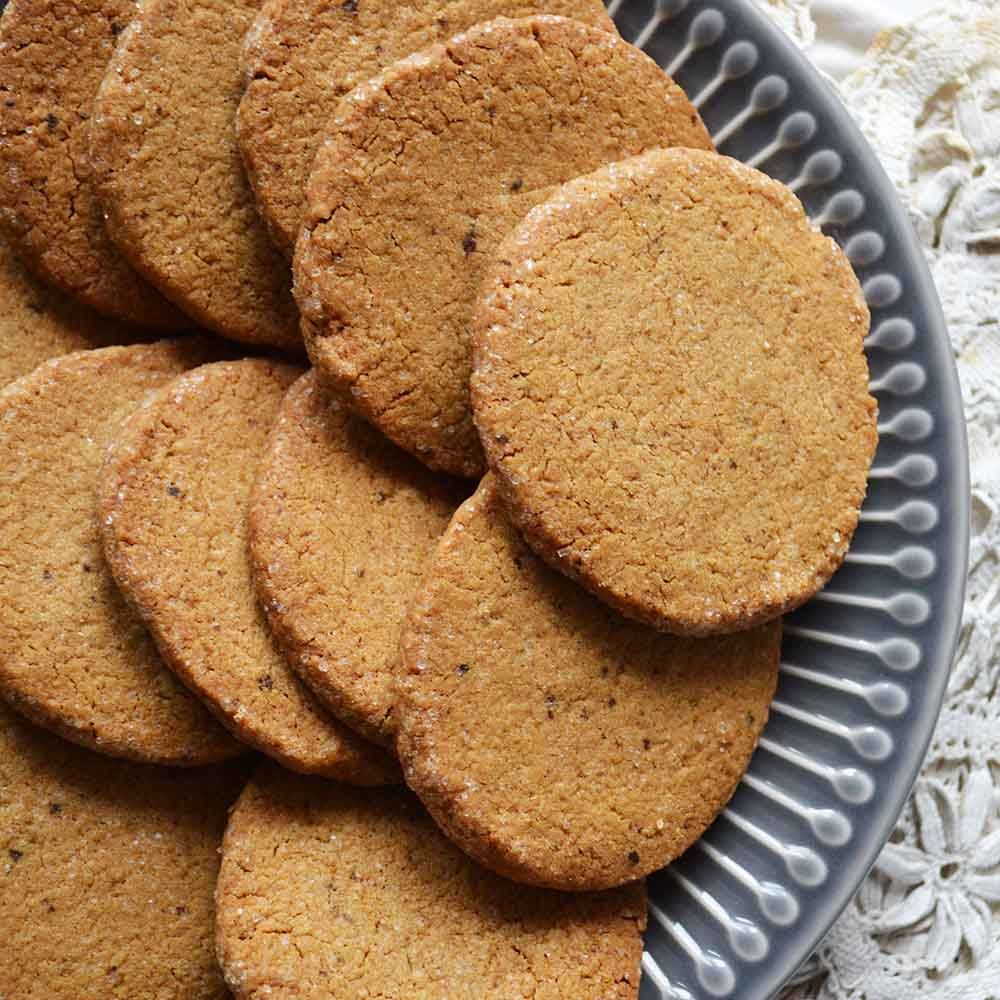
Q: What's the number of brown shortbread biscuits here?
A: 12